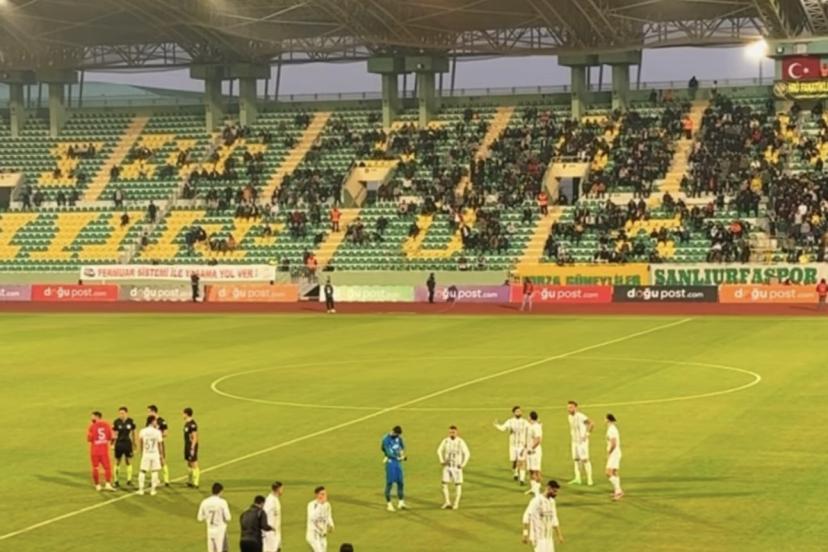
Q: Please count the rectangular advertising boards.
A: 9